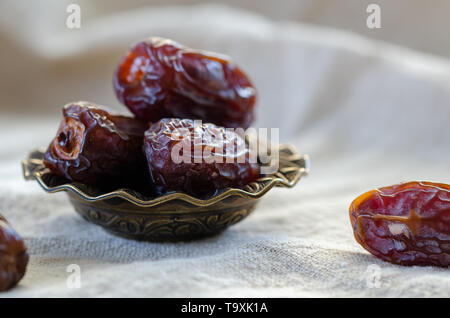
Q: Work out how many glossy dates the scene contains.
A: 5